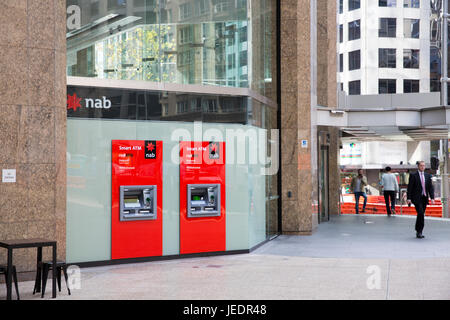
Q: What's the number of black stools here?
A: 2